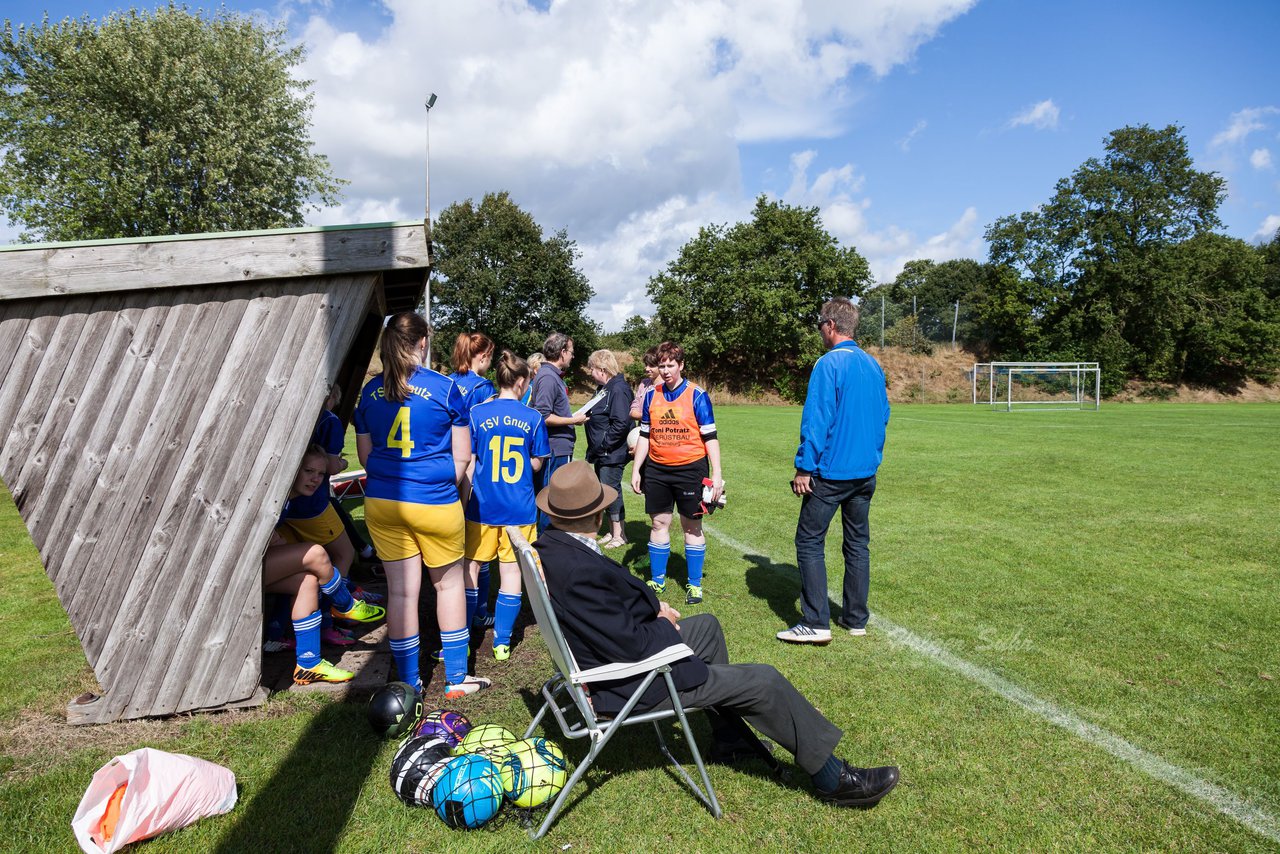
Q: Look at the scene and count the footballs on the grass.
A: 6